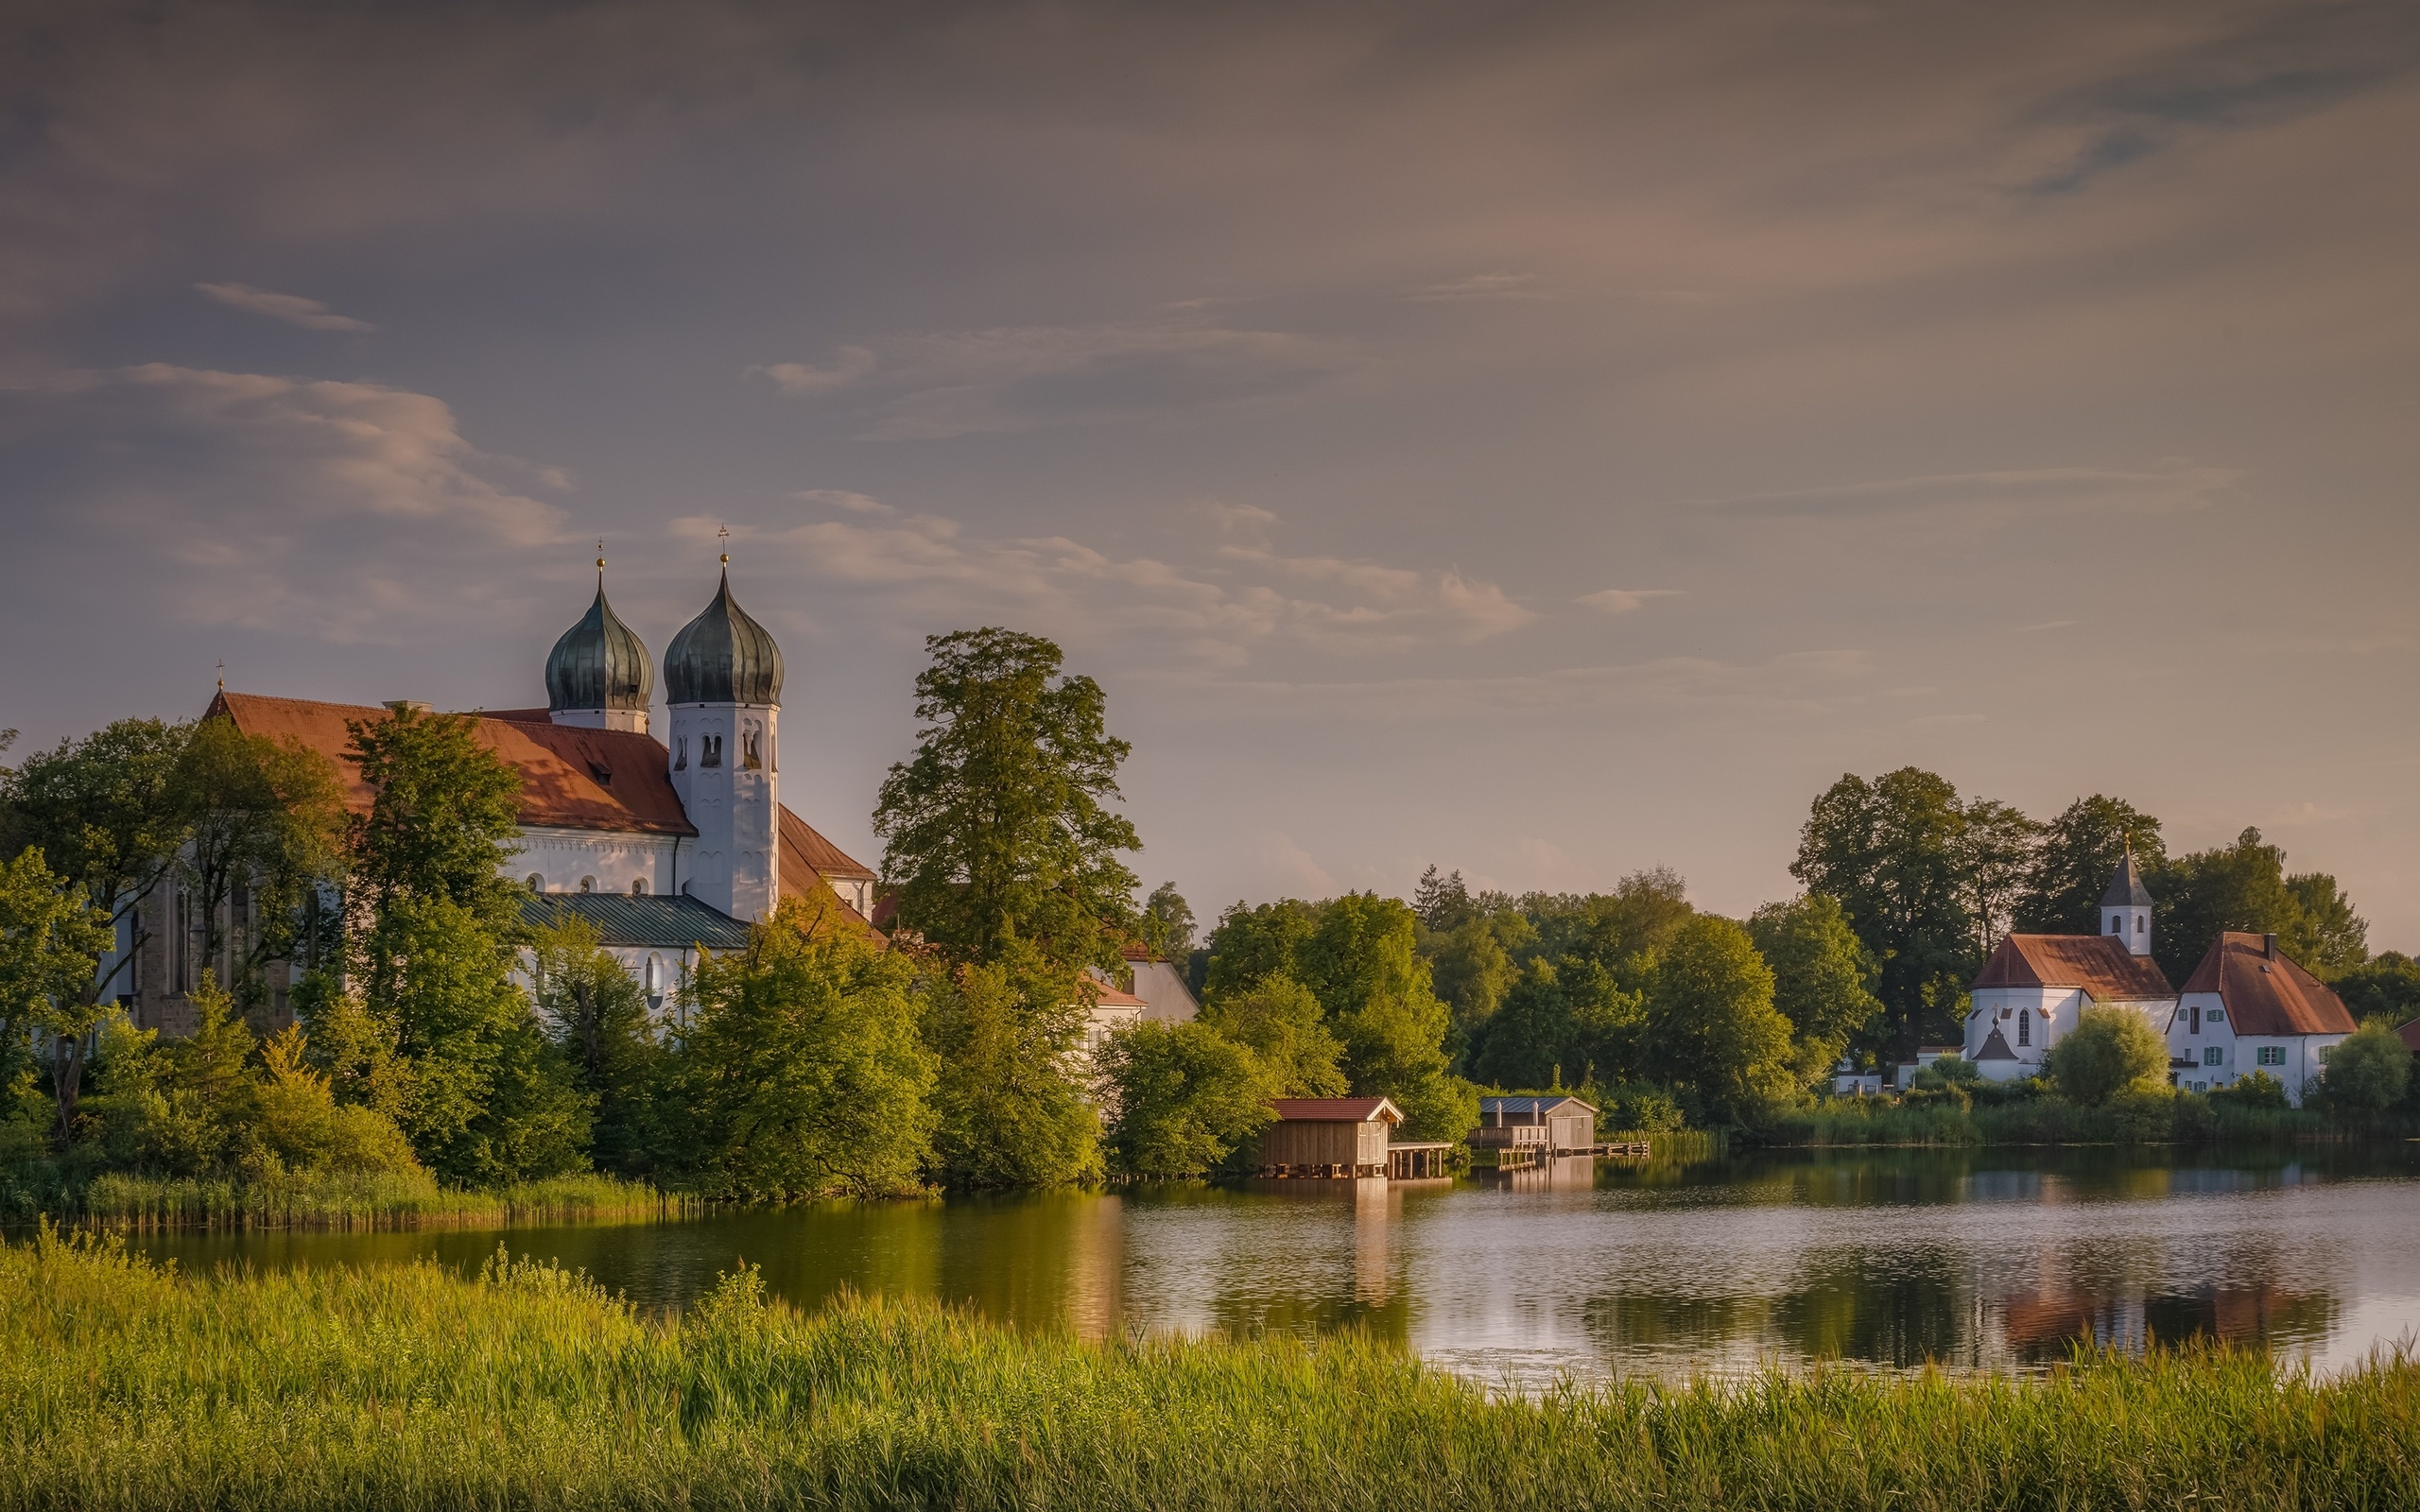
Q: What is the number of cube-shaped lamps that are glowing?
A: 0